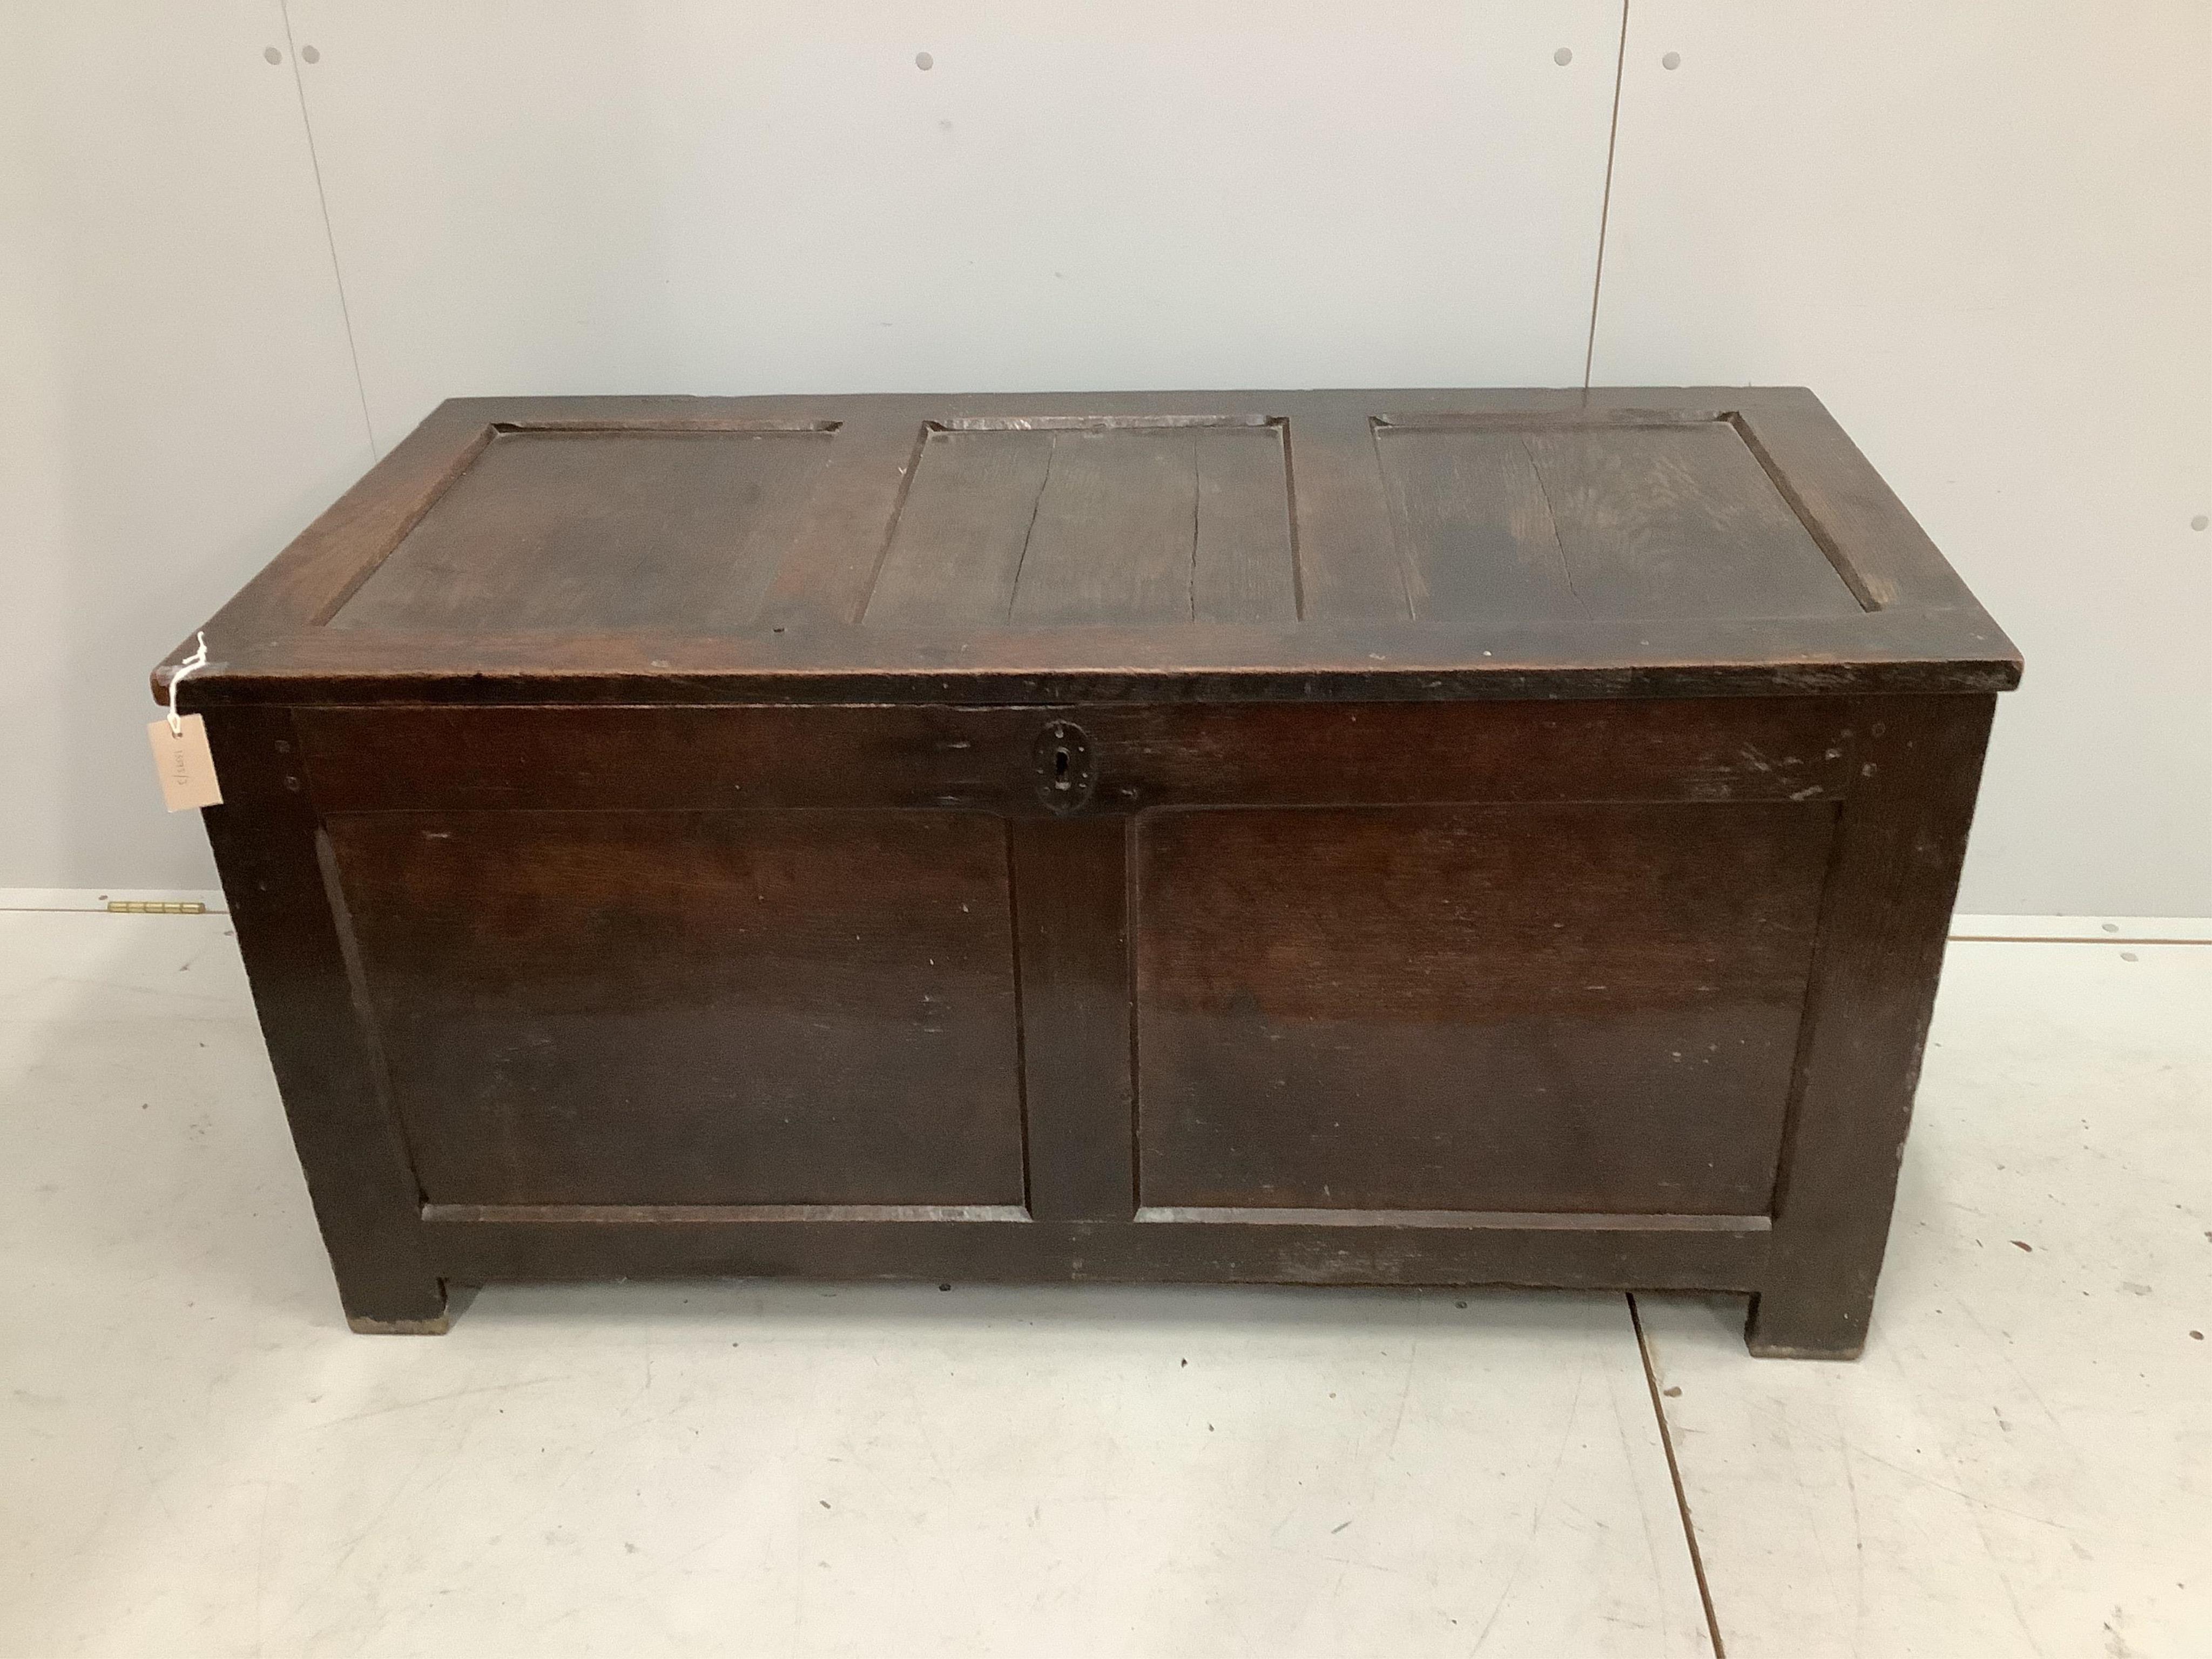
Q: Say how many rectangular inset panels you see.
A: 5